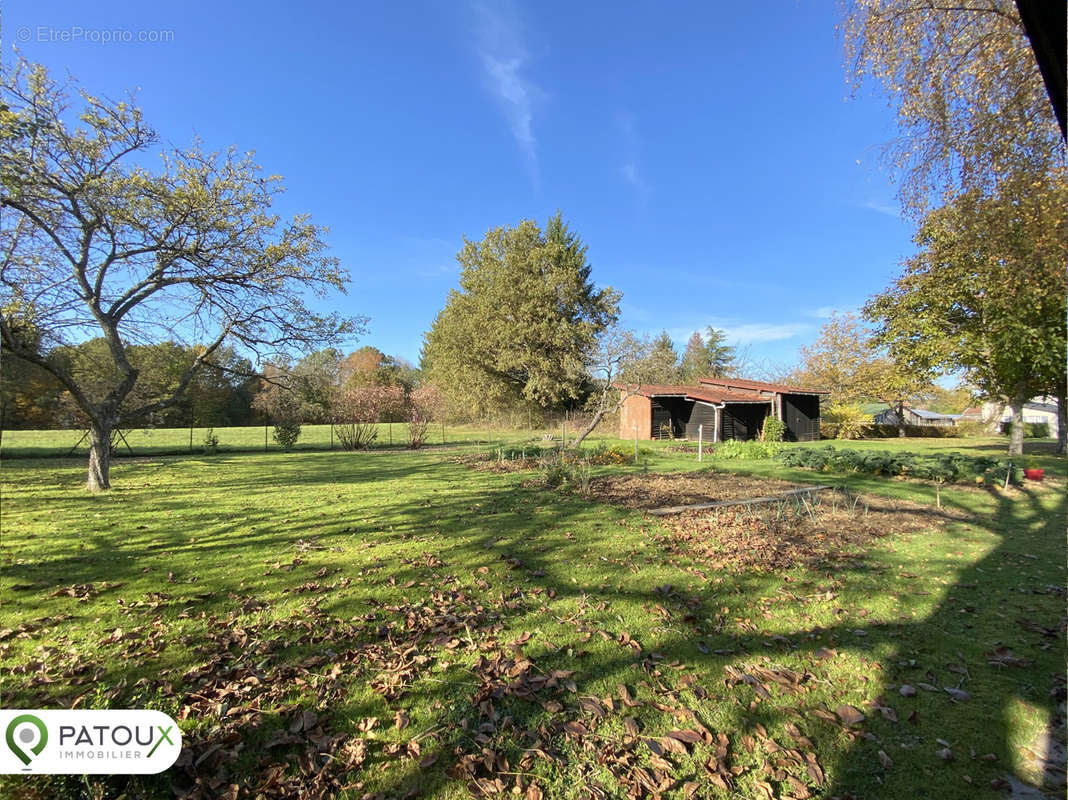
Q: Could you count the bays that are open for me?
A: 3